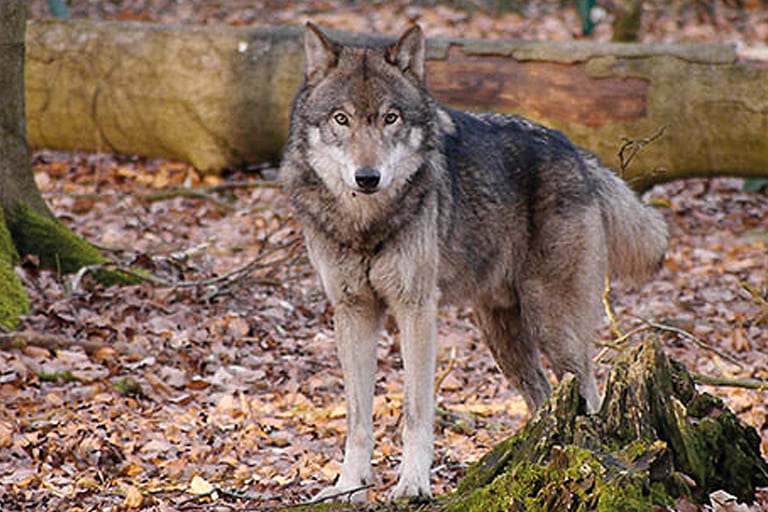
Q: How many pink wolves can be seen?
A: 0